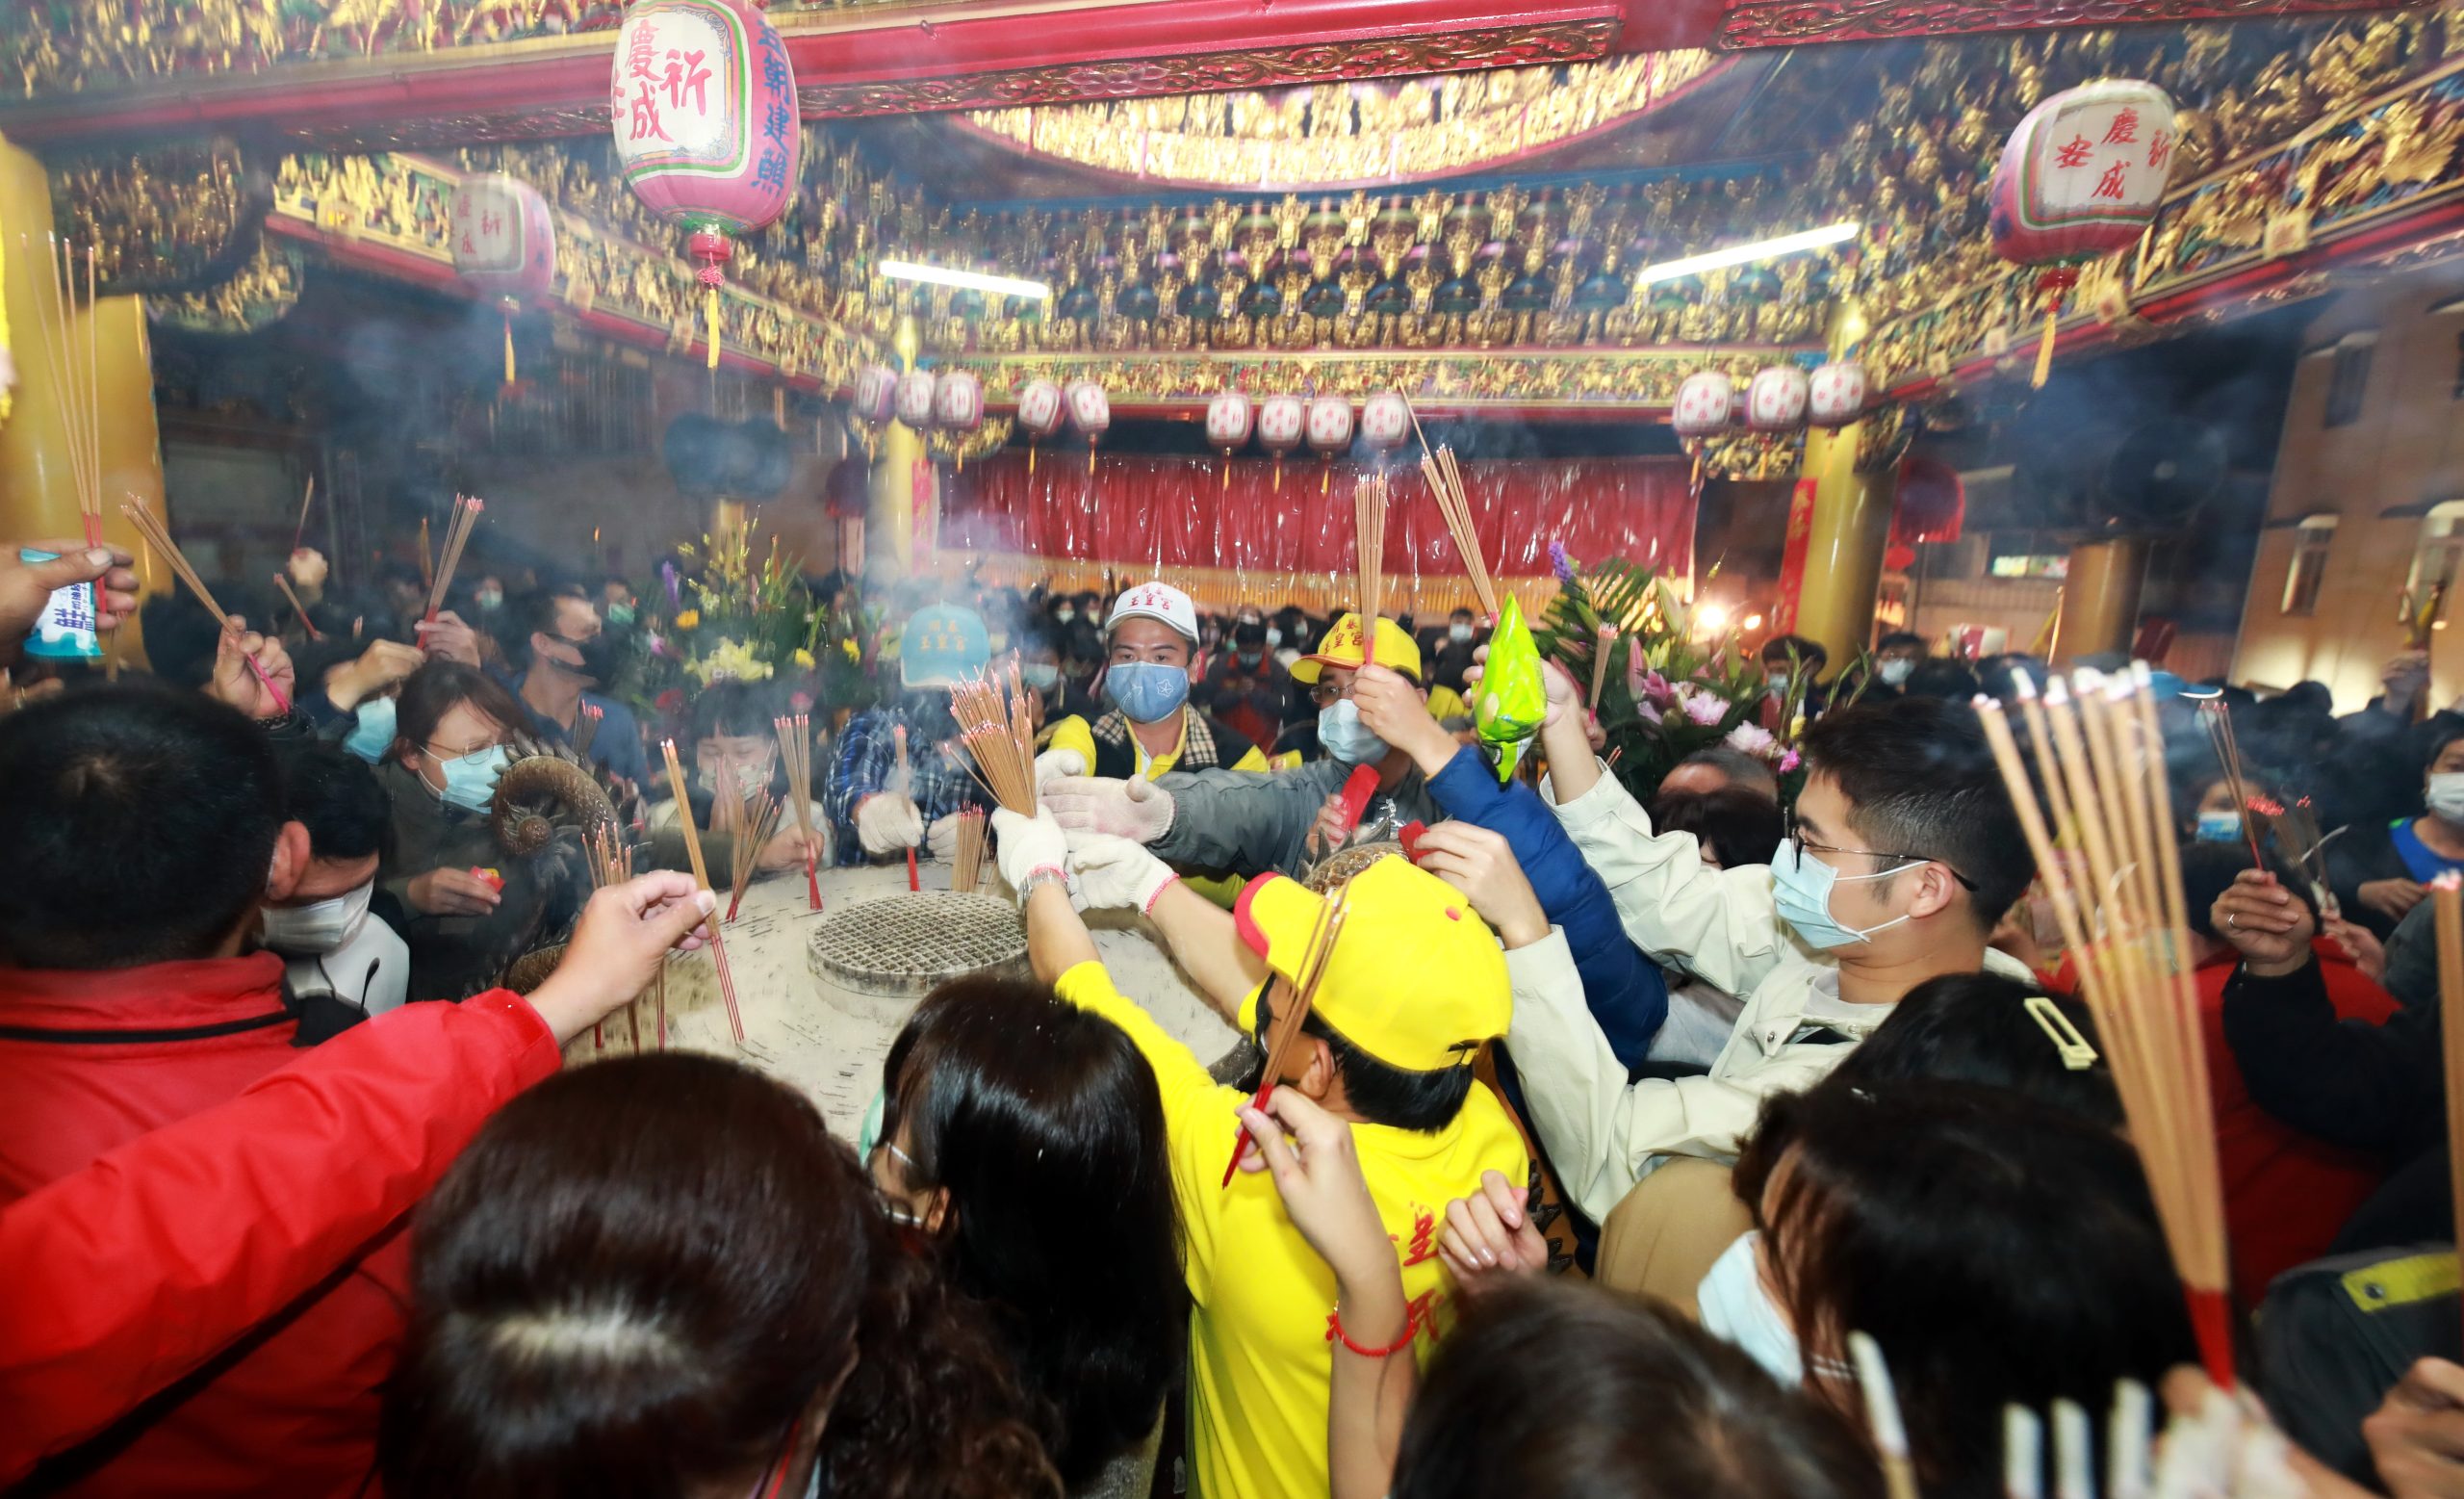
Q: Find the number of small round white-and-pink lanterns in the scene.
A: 12